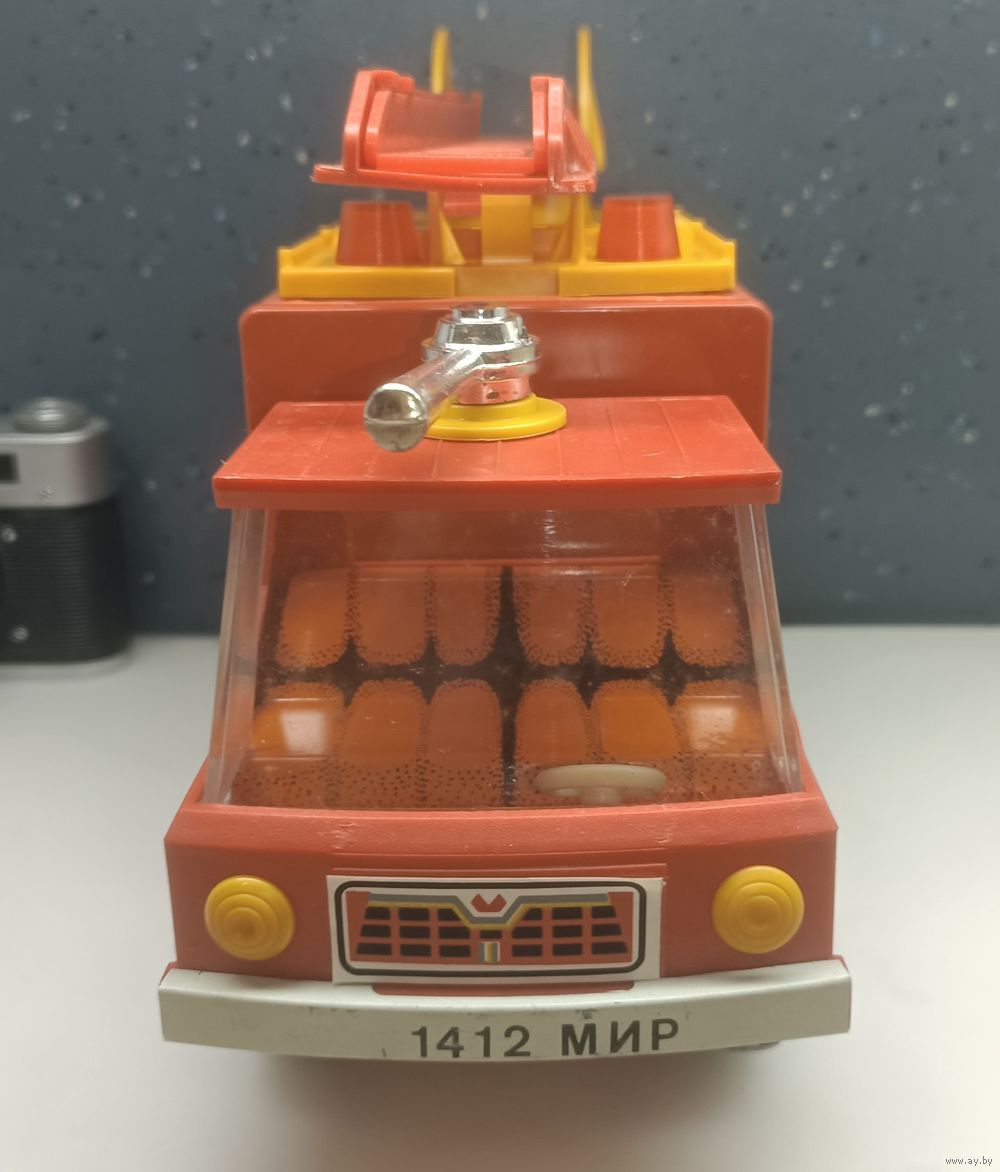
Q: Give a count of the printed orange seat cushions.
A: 12